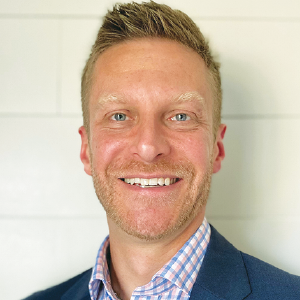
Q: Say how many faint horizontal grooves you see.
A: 3